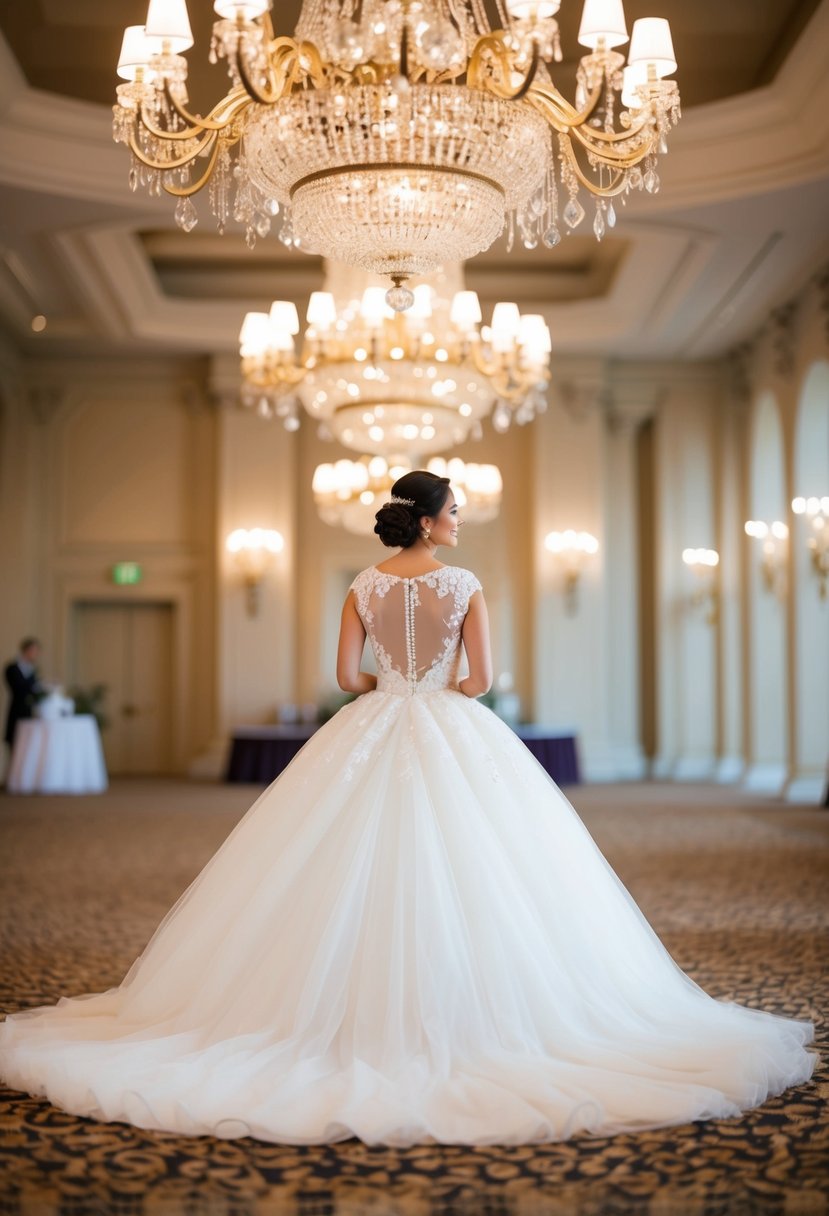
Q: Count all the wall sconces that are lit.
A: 5